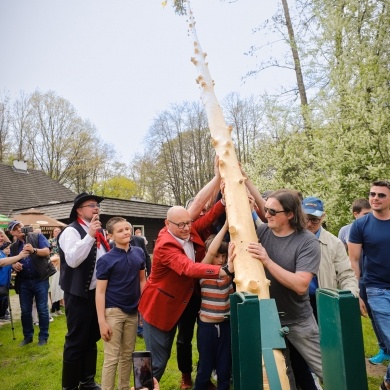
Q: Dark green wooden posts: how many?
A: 2